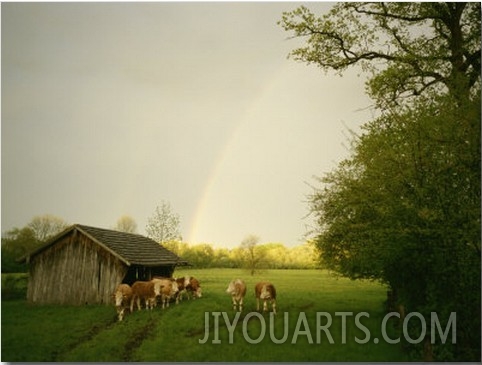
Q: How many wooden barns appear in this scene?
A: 1